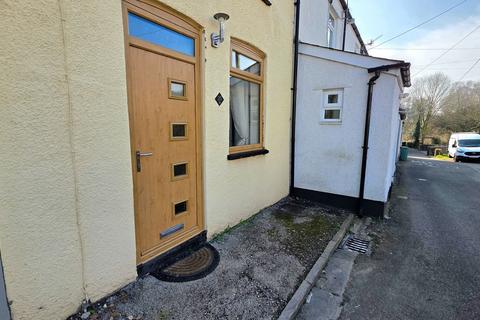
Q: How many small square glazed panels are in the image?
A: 4